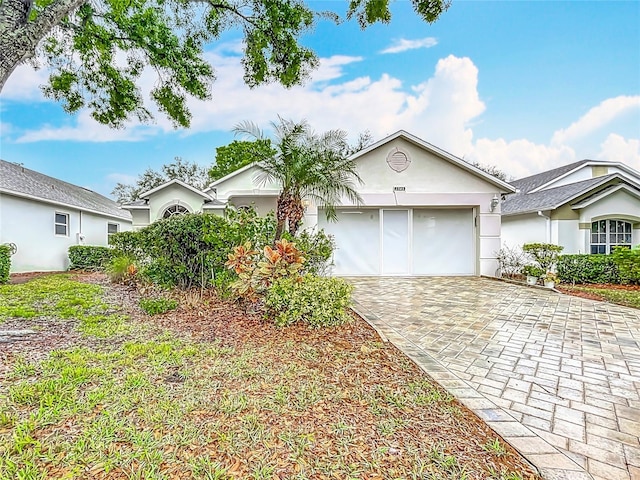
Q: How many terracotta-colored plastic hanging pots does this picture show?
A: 0